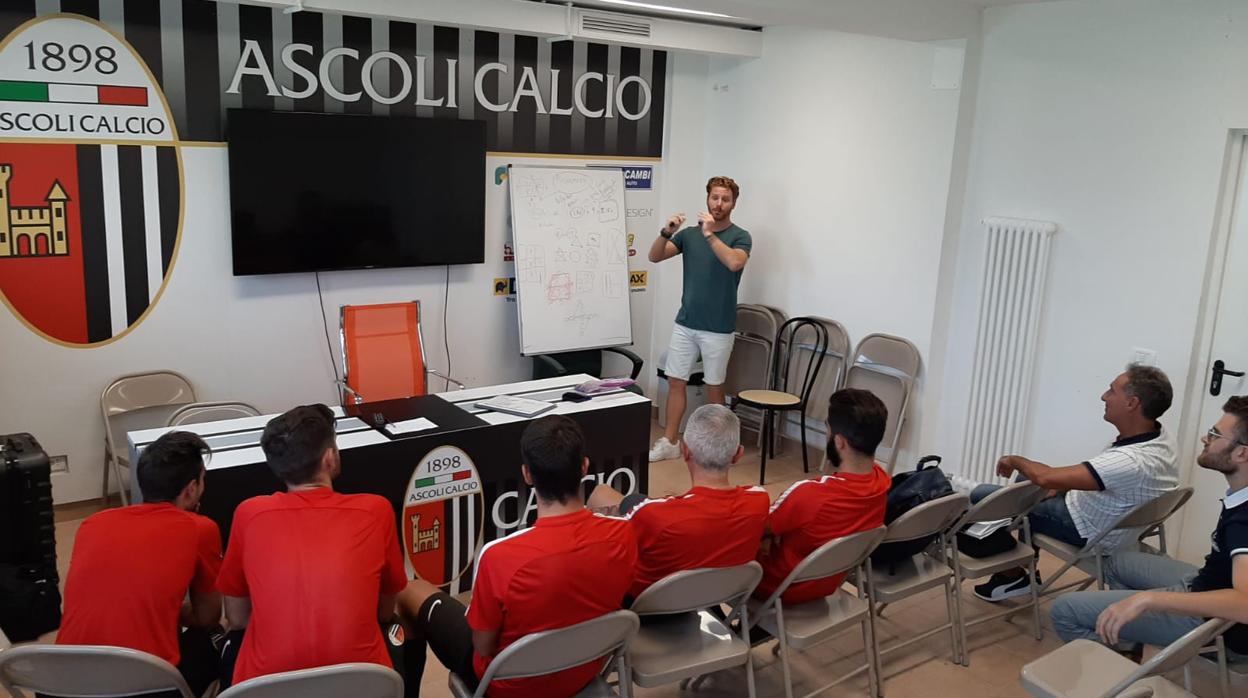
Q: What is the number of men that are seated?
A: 7